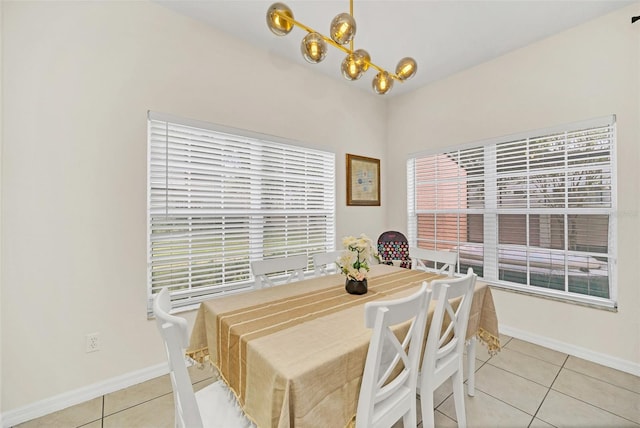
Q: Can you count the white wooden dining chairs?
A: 6